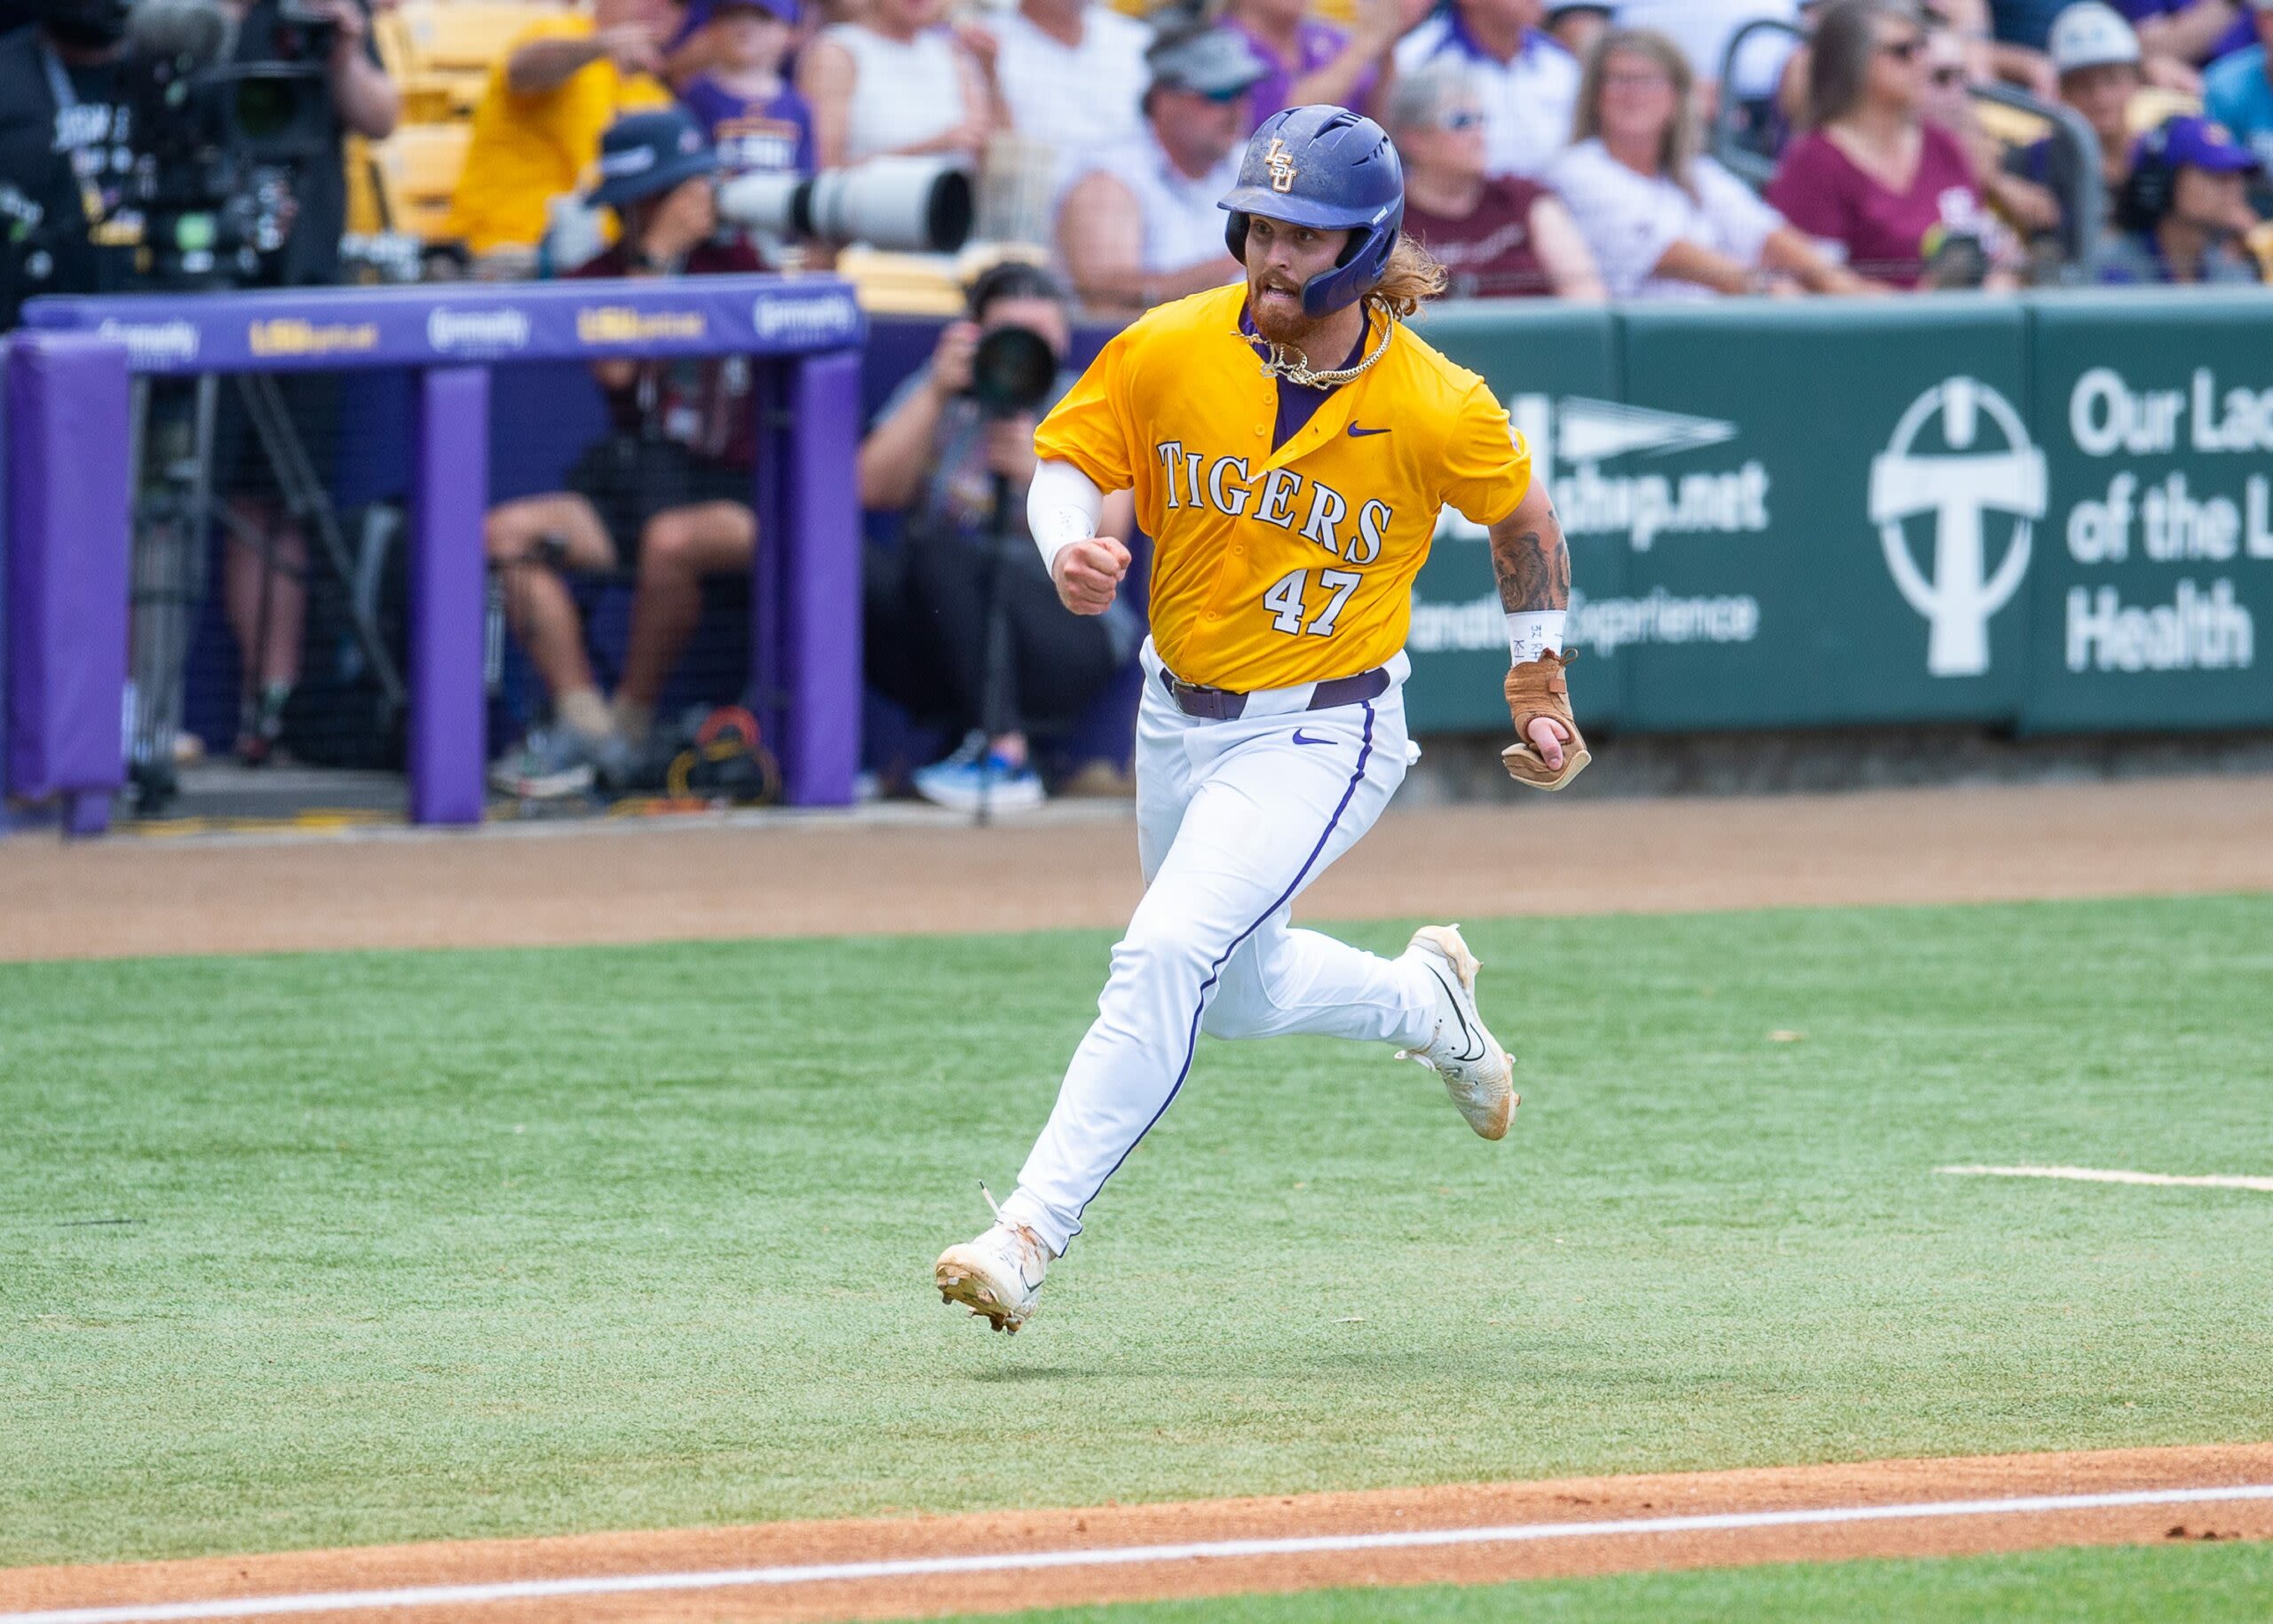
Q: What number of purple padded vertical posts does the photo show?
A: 3